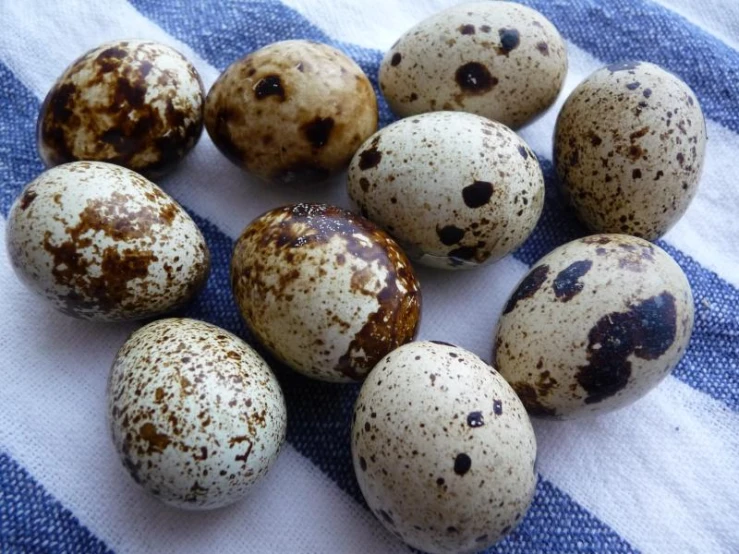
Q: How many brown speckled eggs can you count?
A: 10